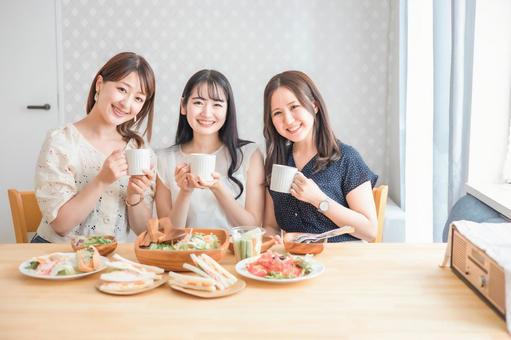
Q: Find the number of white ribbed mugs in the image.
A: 3